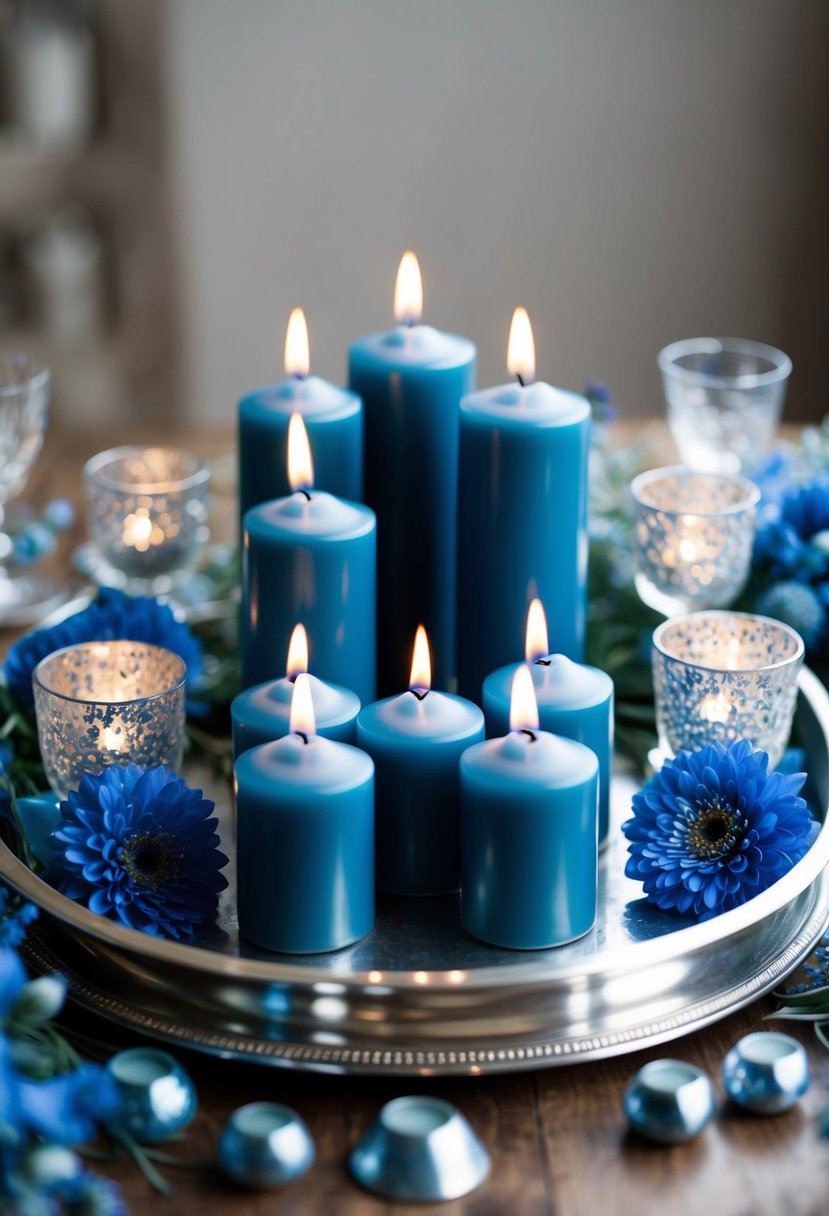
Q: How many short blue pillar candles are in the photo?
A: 5